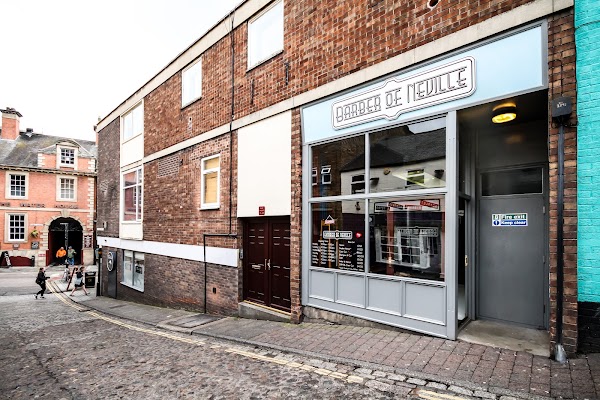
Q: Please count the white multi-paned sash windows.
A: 4